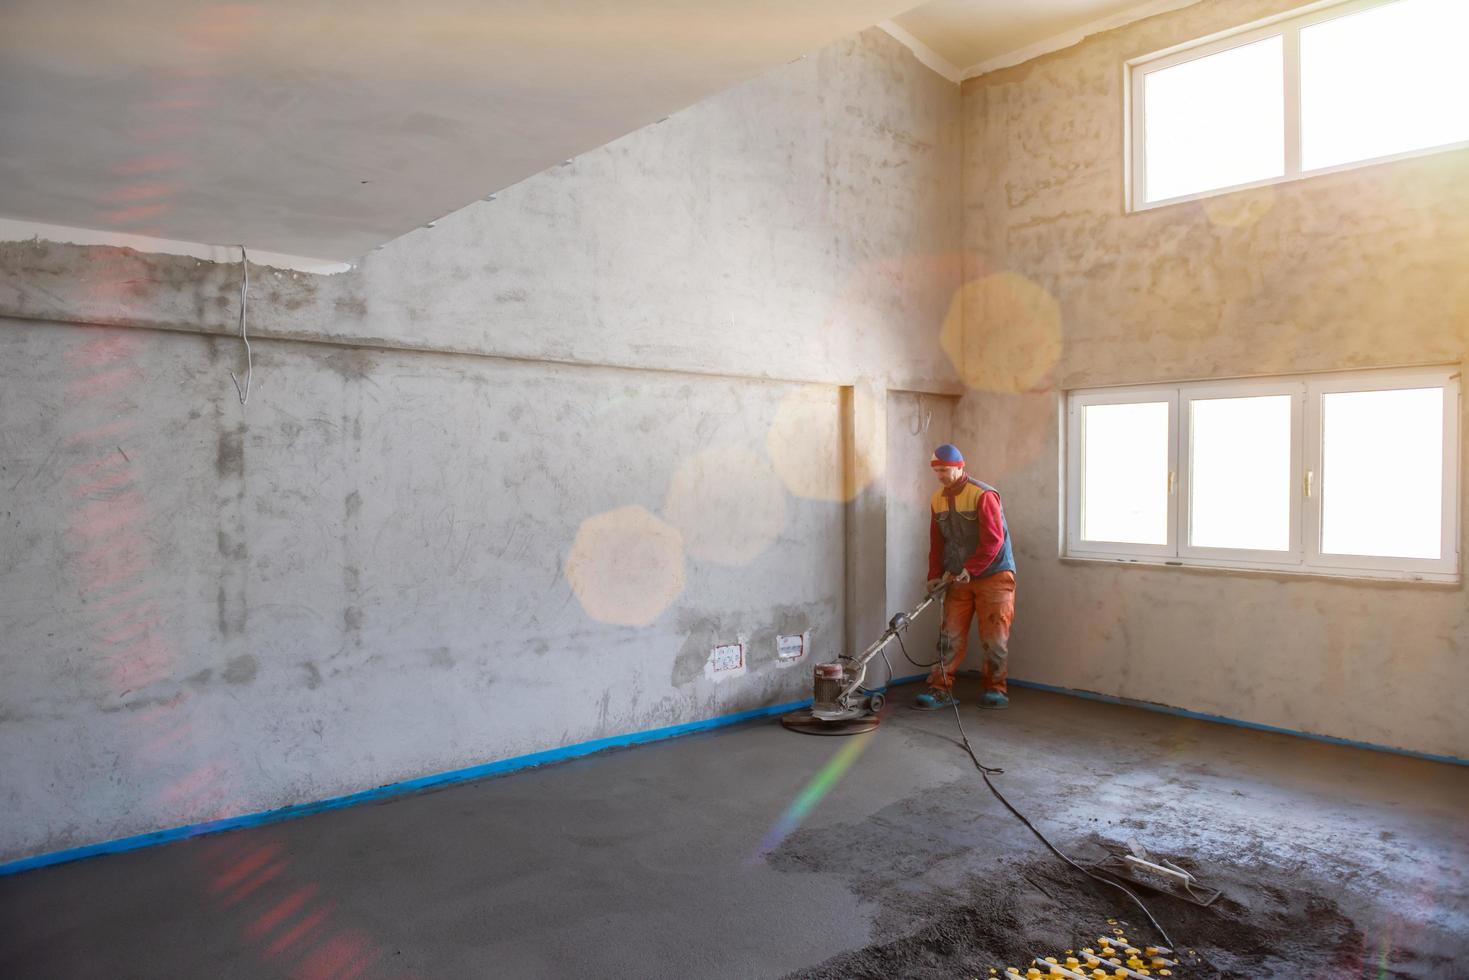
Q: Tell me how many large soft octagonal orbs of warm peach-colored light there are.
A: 4